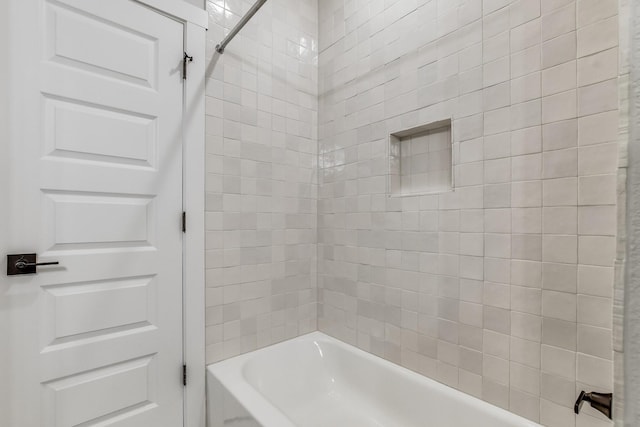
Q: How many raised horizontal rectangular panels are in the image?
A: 5